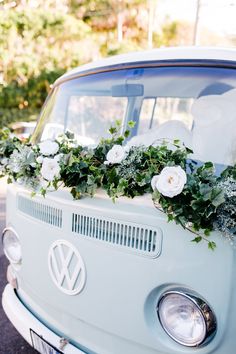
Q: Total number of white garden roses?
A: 4